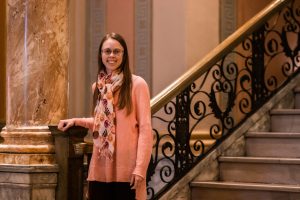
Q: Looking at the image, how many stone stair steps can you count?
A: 5